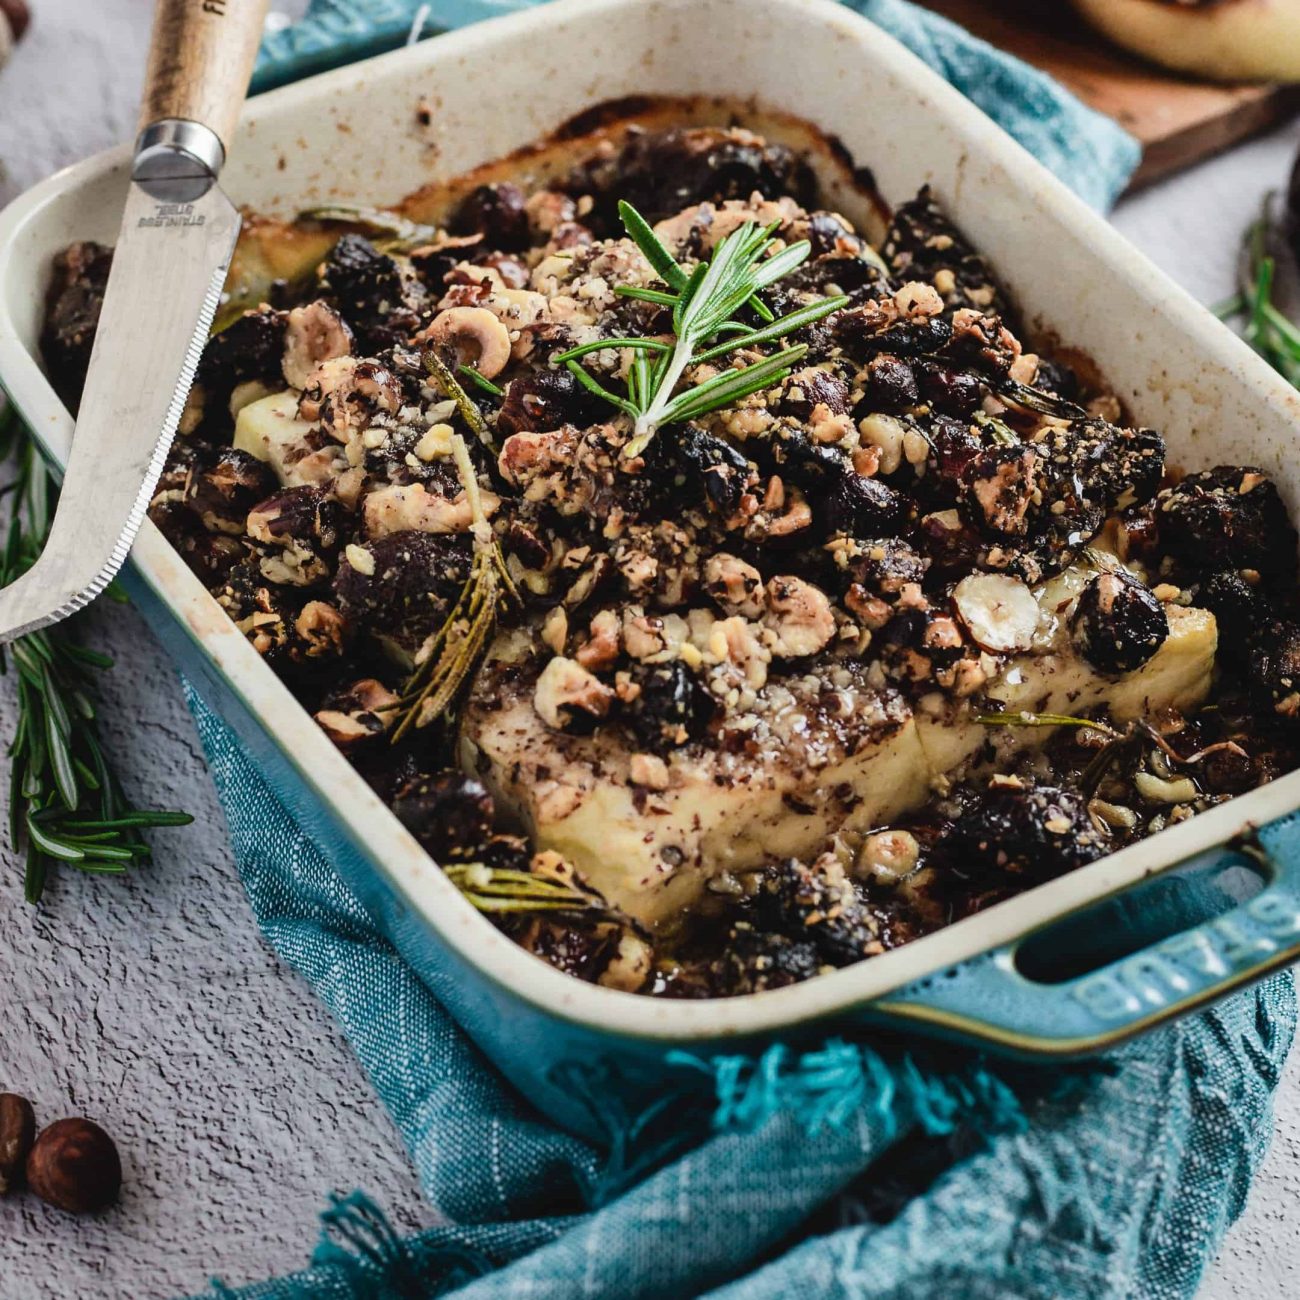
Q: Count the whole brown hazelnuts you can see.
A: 2